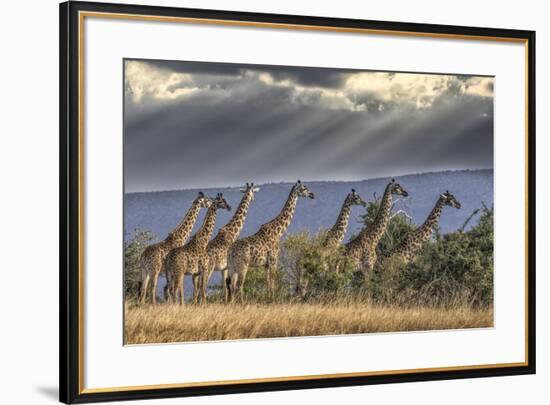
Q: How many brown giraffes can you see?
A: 7